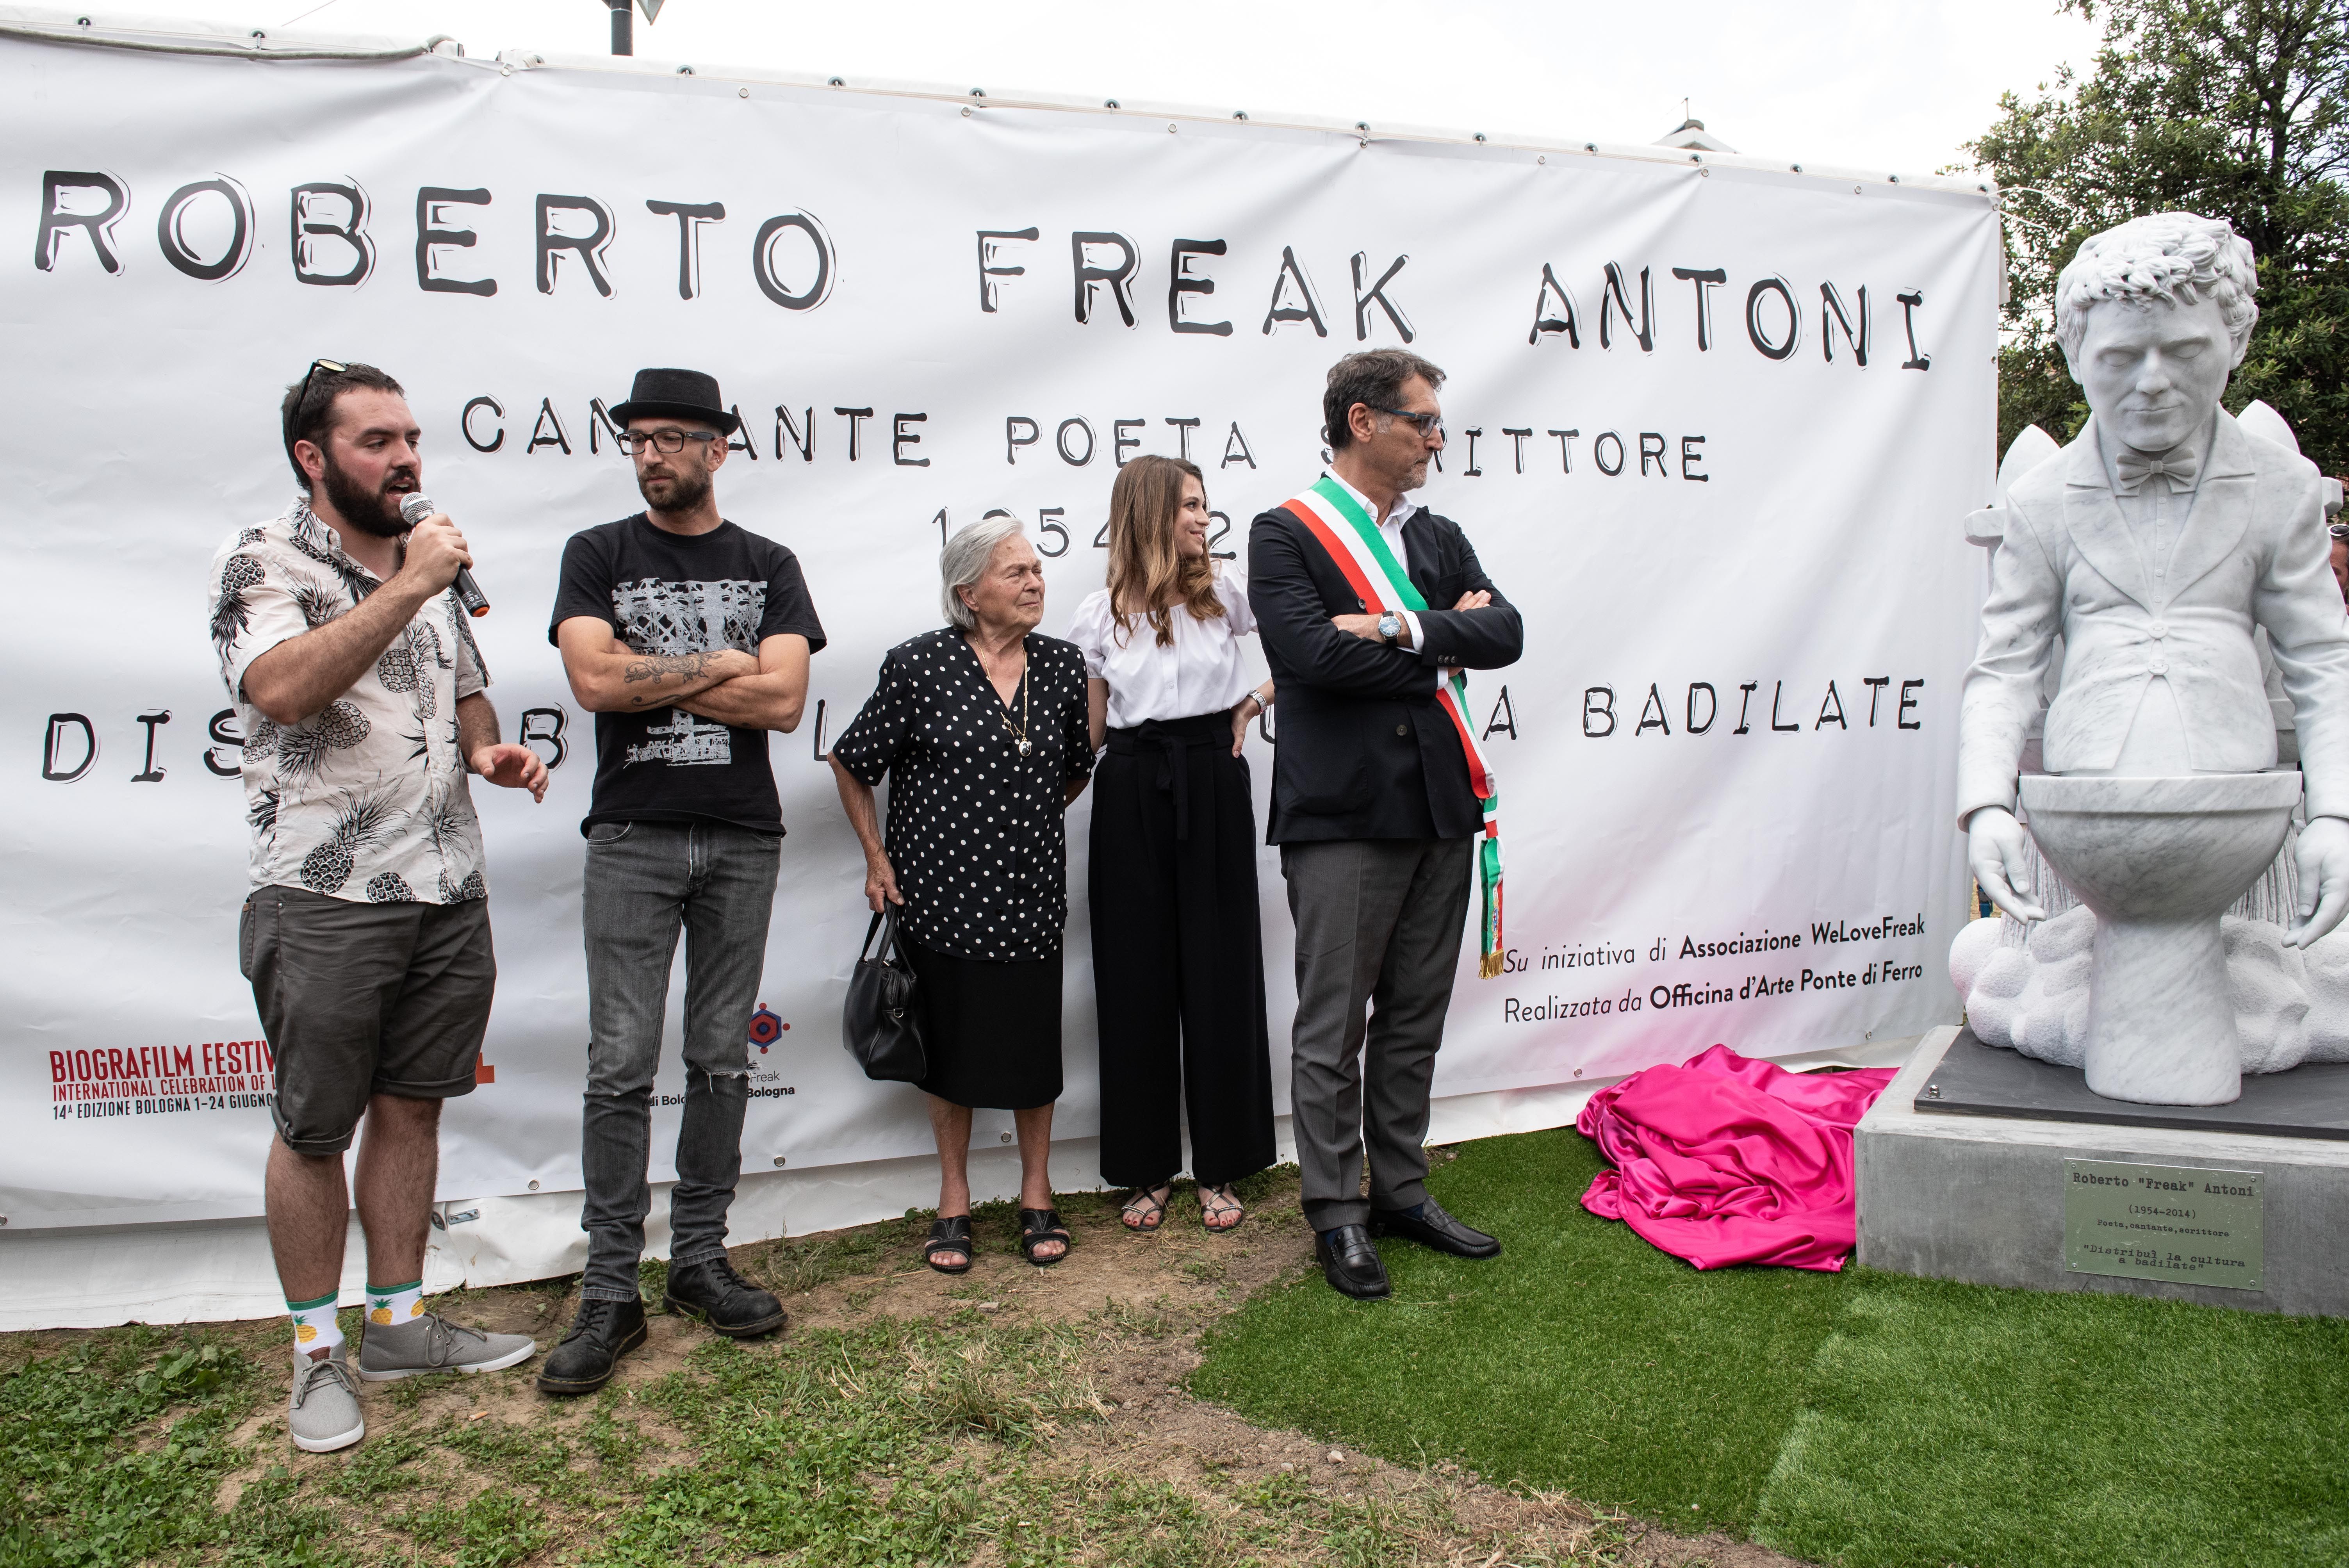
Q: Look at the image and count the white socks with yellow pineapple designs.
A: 2